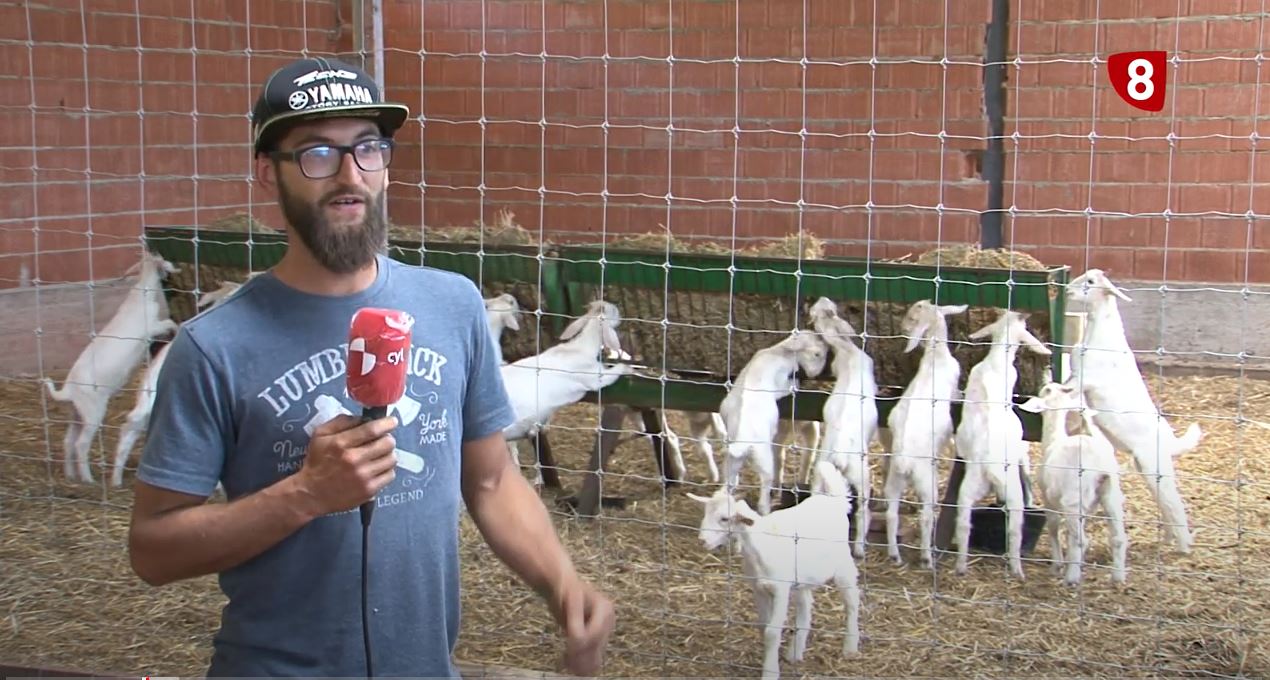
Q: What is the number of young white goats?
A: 11